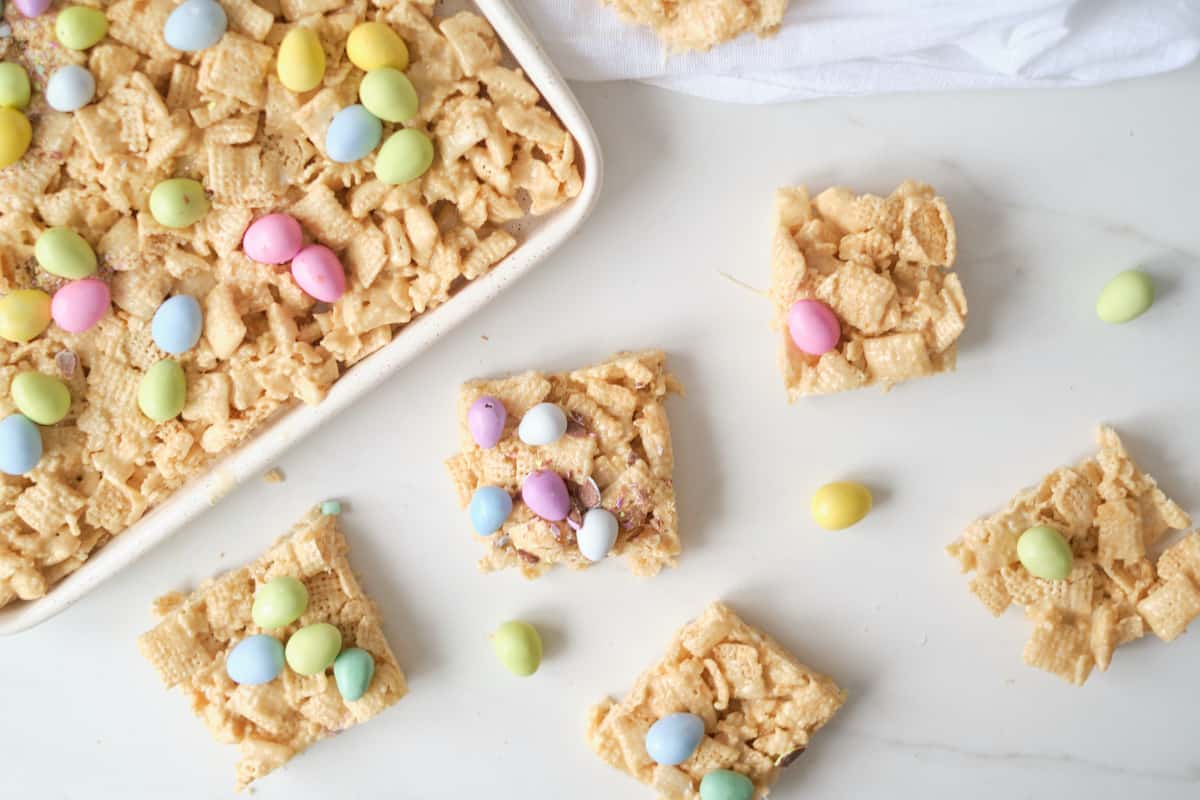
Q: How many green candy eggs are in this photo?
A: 15